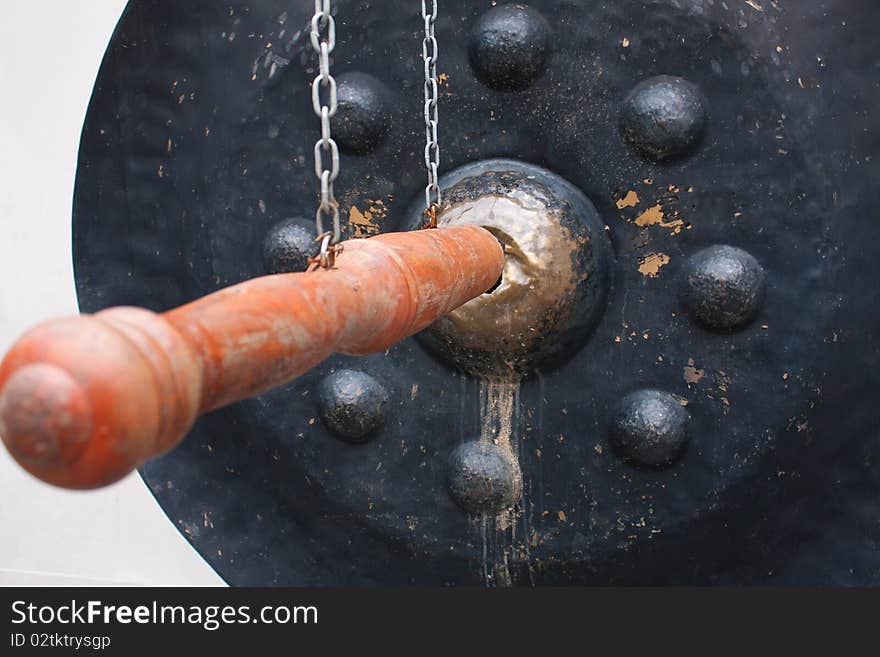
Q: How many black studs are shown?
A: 8